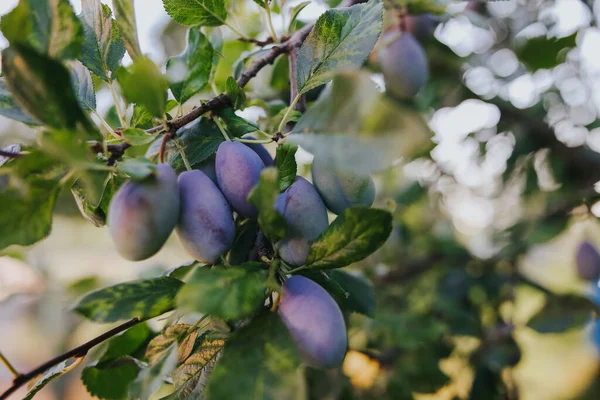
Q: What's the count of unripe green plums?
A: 1